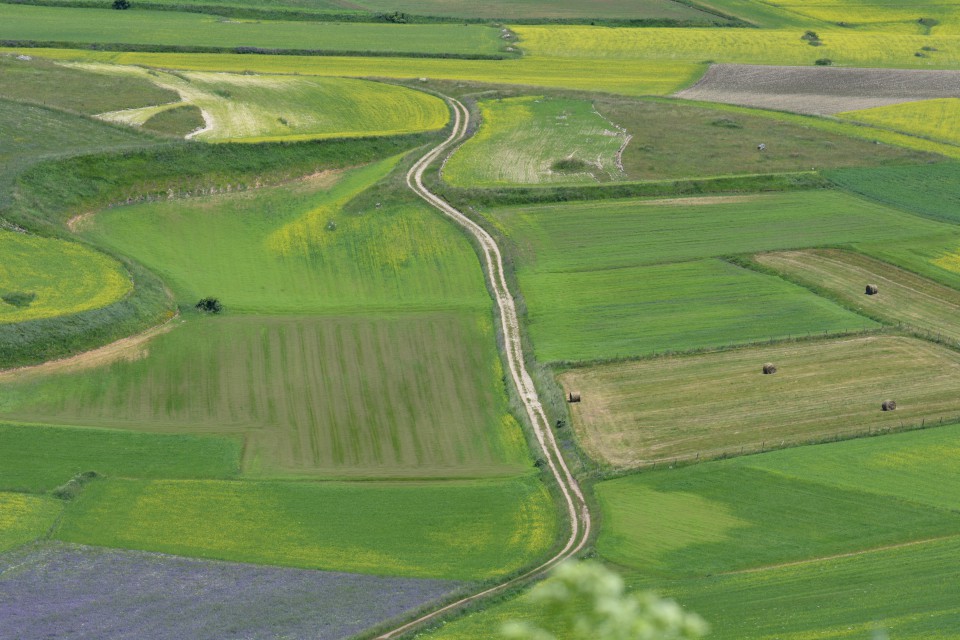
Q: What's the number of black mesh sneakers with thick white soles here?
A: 0